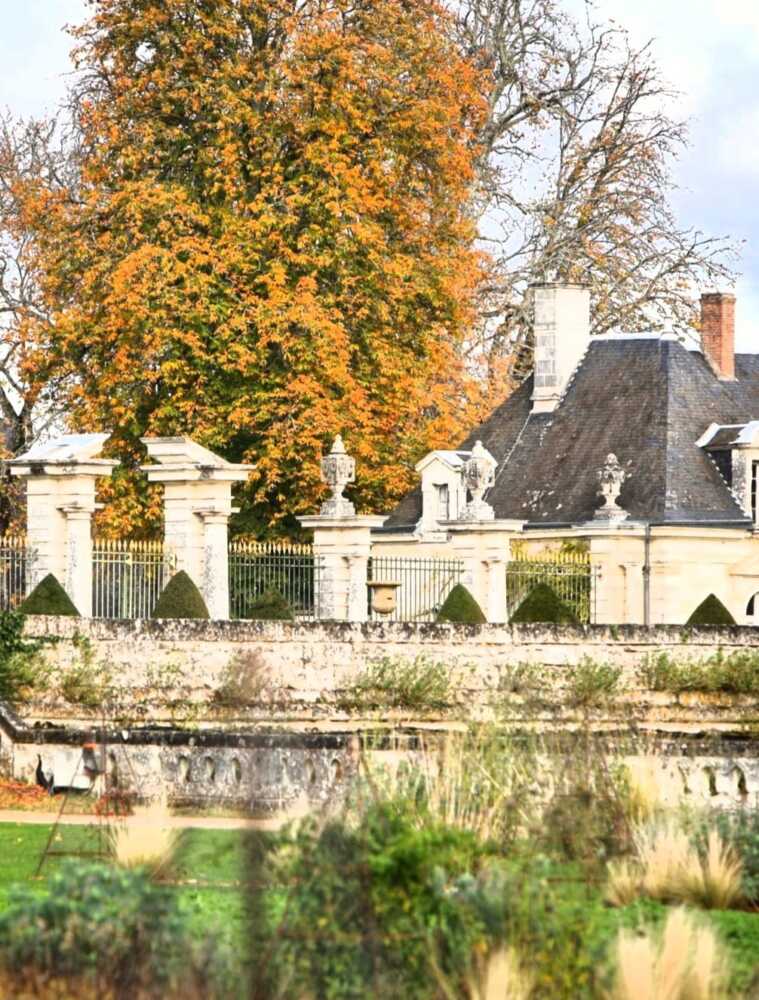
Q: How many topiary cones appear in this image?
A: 6